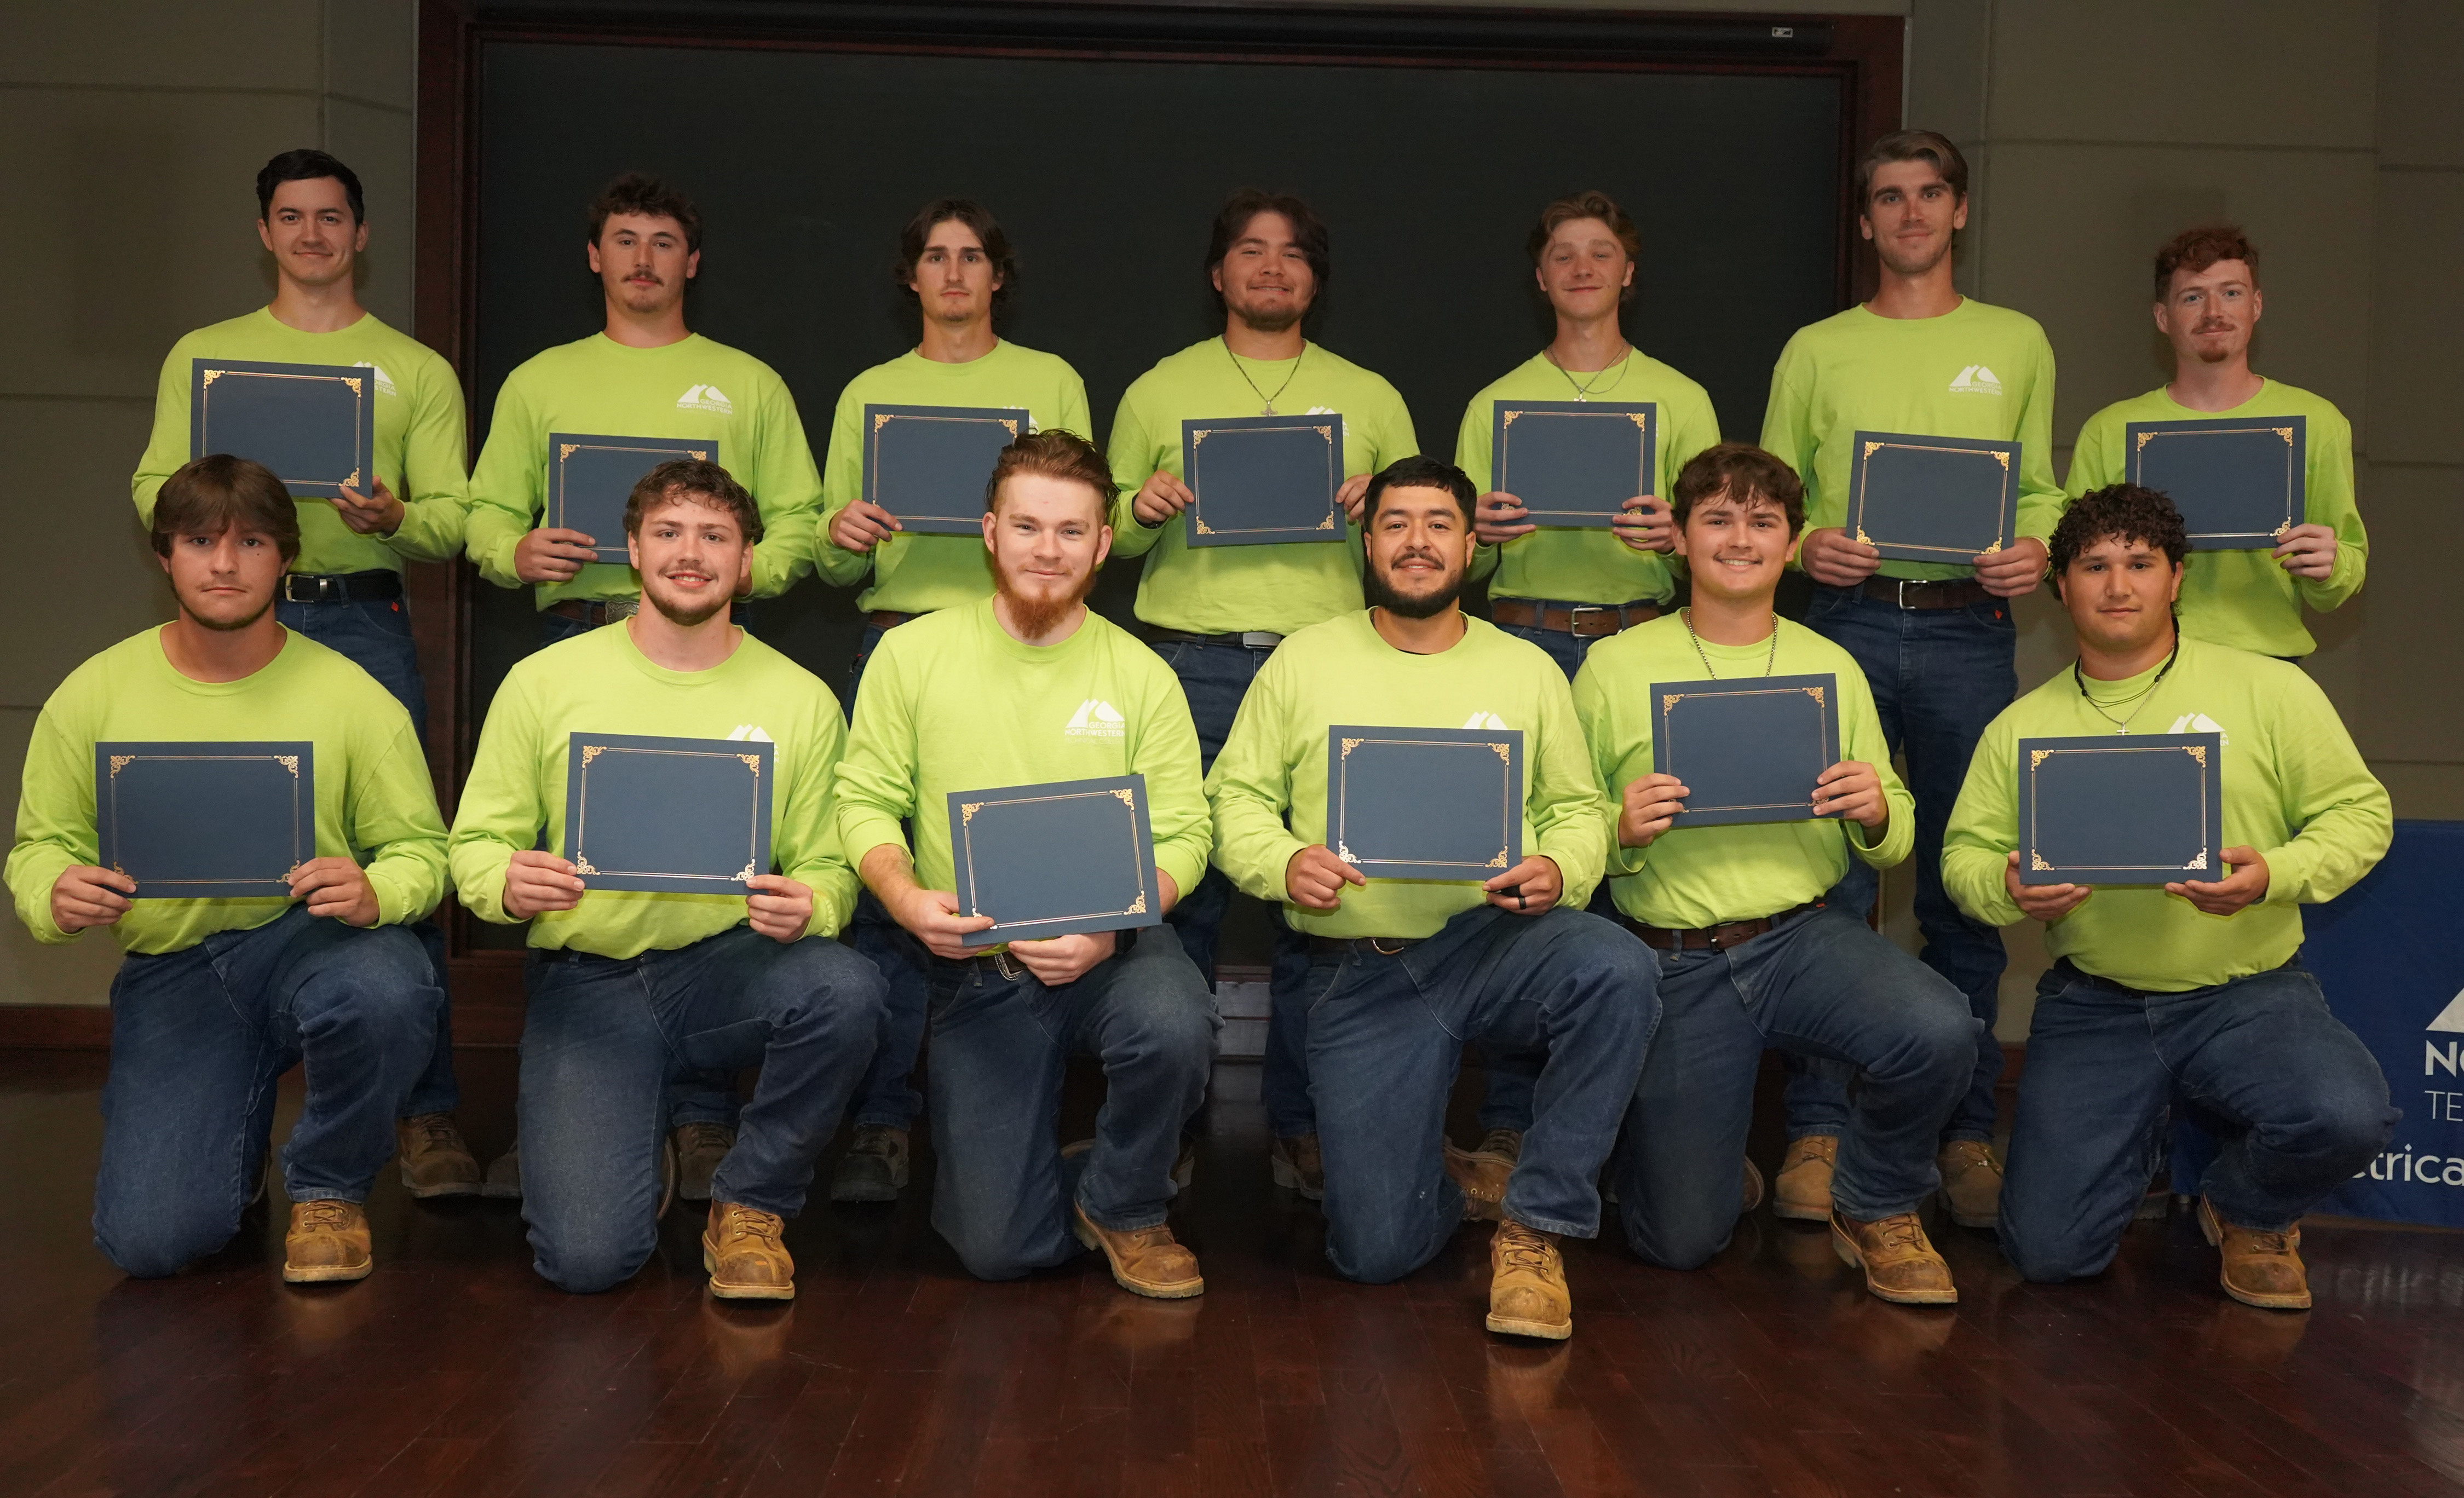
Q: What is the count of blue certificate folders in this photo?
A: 13